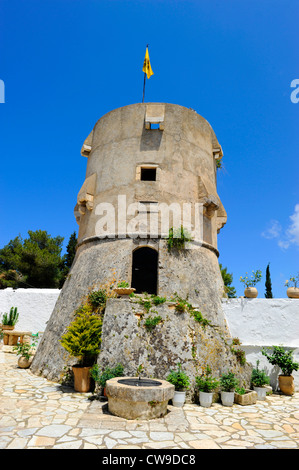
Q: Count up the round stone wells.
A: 1